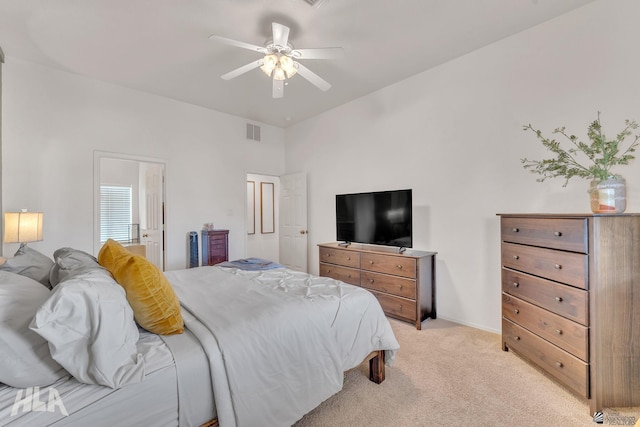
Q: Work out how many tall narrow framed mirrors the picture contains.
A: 2